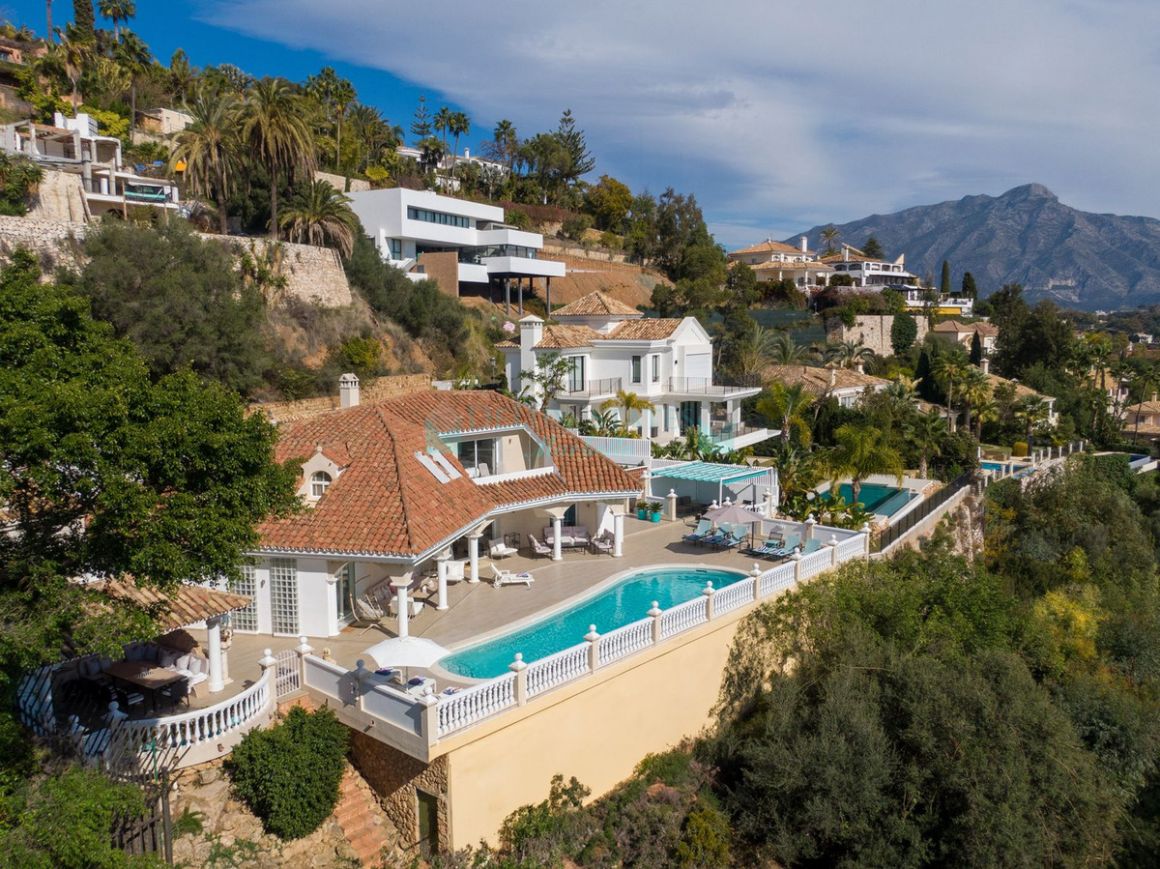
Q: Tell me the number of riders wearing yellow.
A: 0